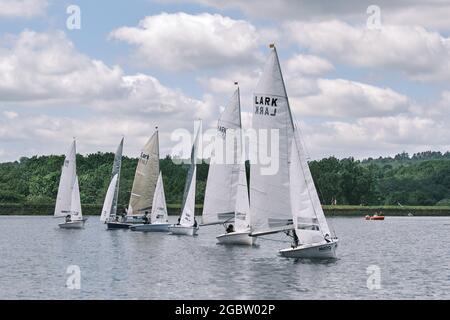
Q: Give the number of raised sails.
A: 12